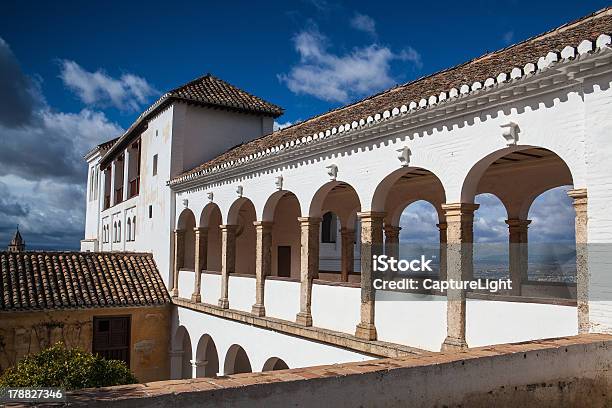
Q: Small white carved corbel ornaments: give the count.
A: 7